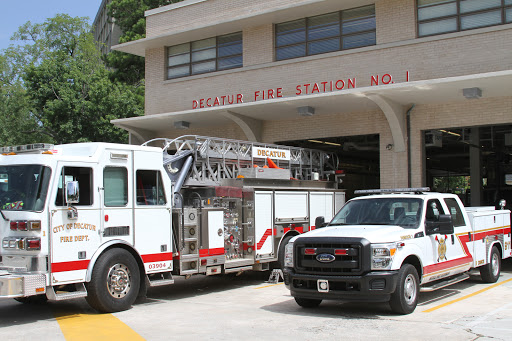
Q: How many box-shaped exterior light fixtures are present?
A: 3